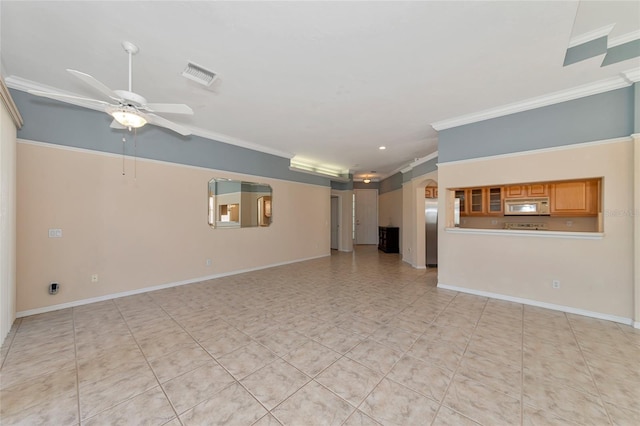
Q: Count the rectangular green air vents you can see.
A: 0